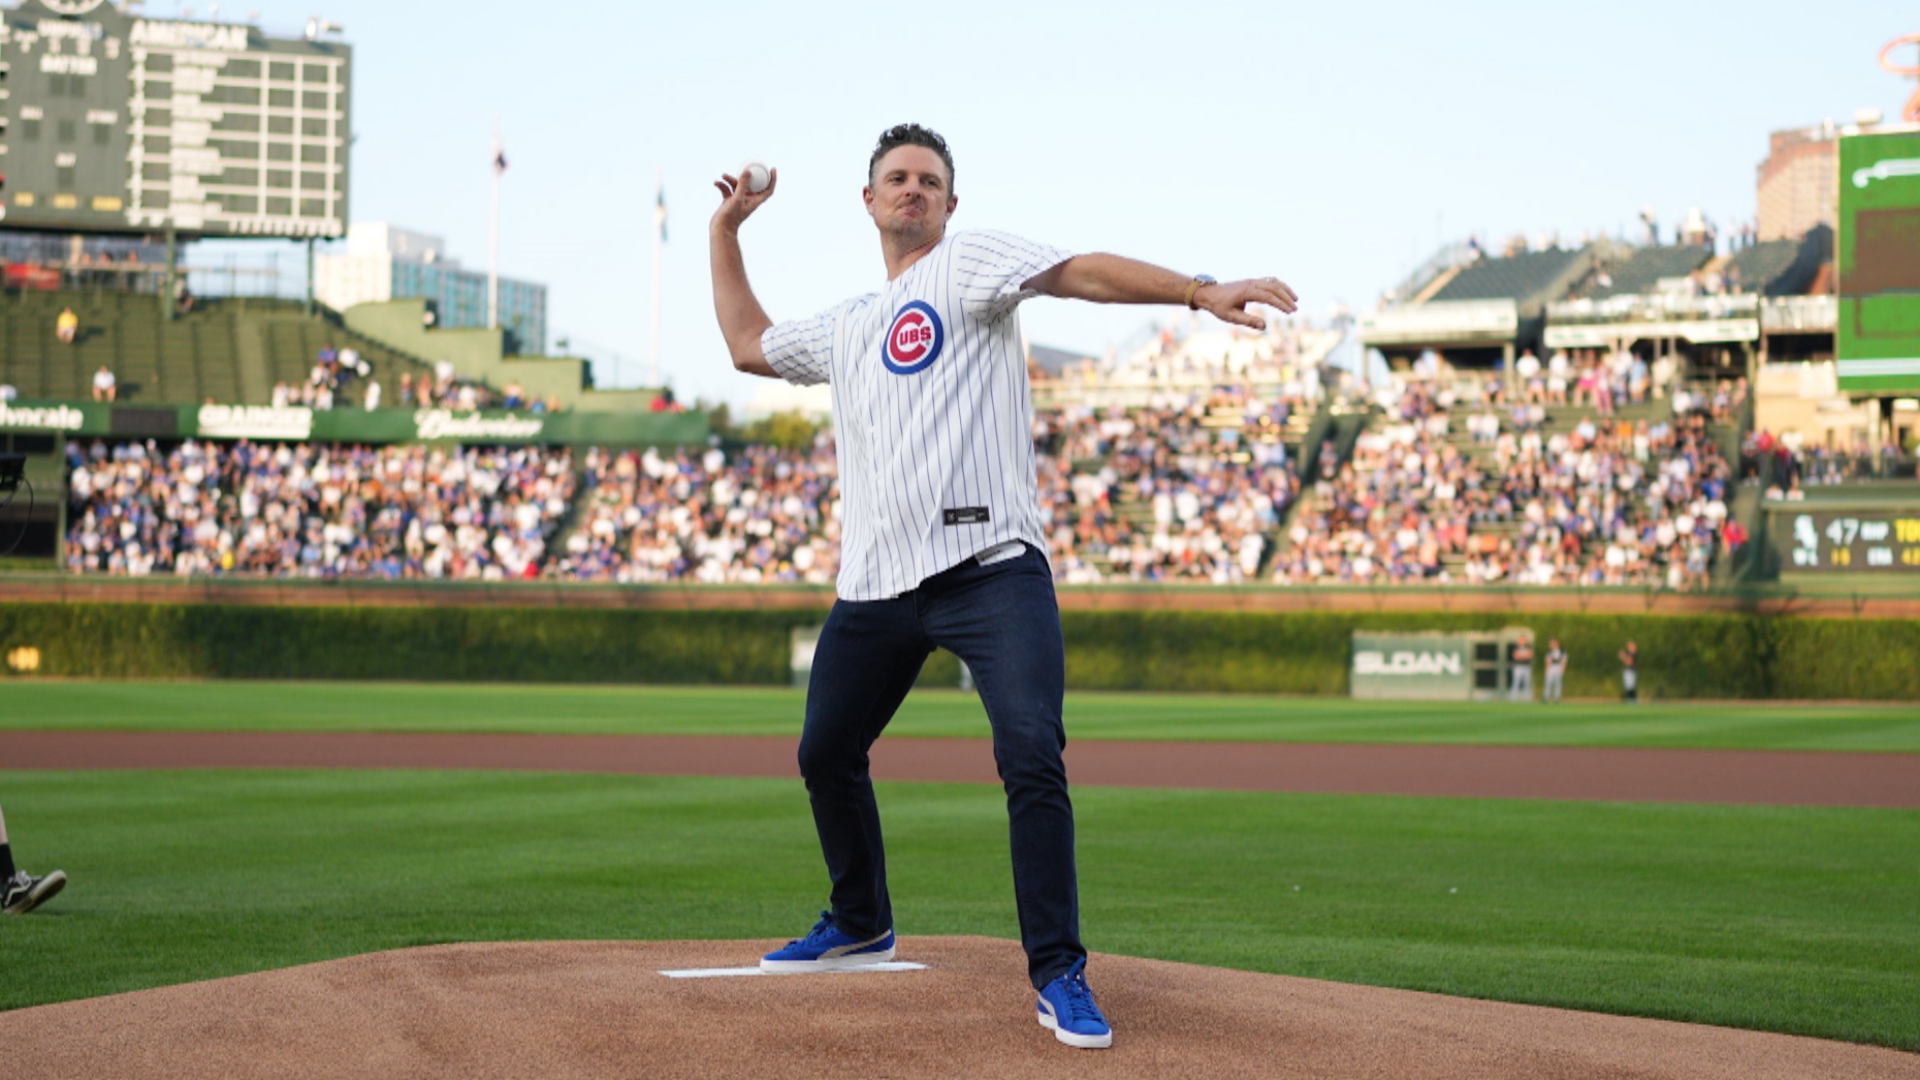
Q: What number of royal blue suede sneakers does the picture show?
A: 2